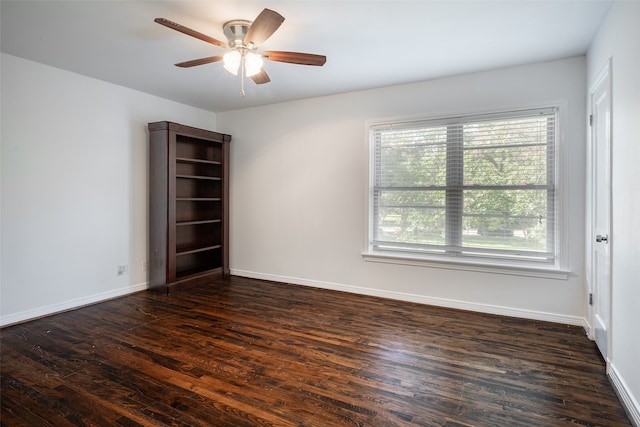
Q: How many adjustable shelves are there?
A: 5